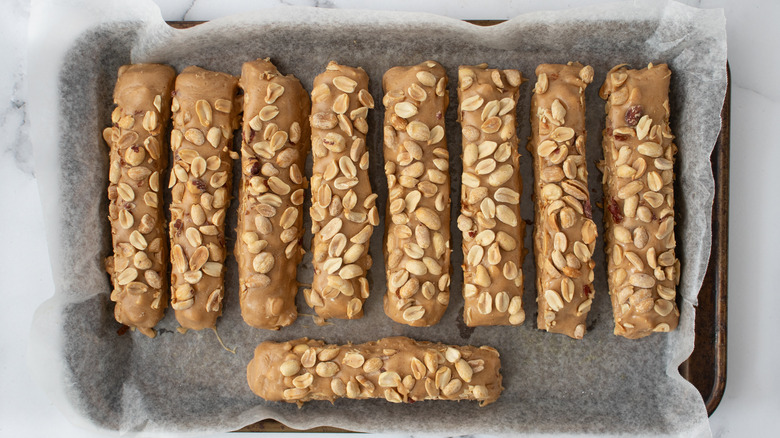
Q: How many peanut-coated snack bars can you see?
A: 9